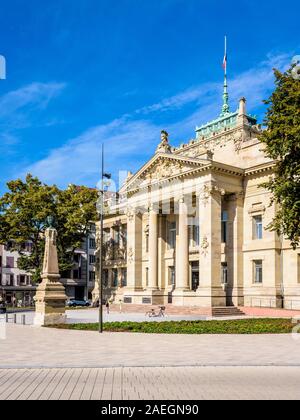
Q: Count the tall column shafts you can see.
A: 4